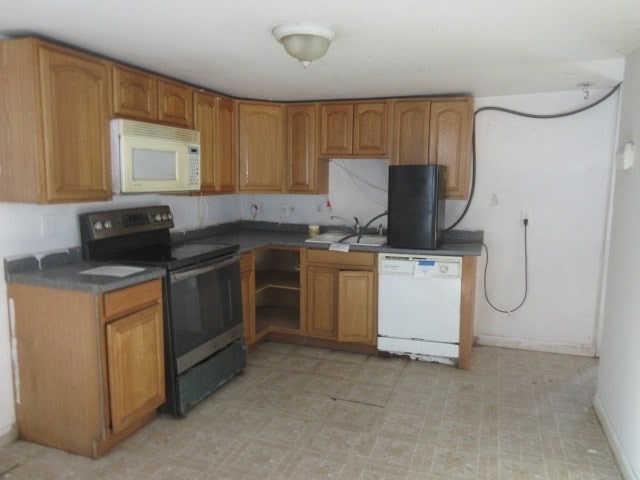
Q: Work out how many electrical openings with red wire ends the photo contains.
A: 2